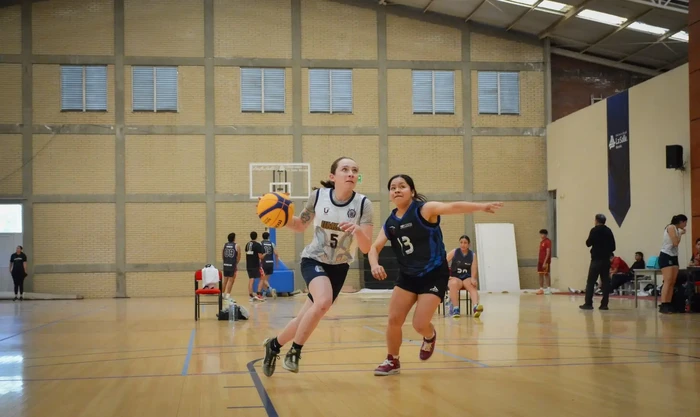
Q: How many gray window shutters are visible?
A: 6